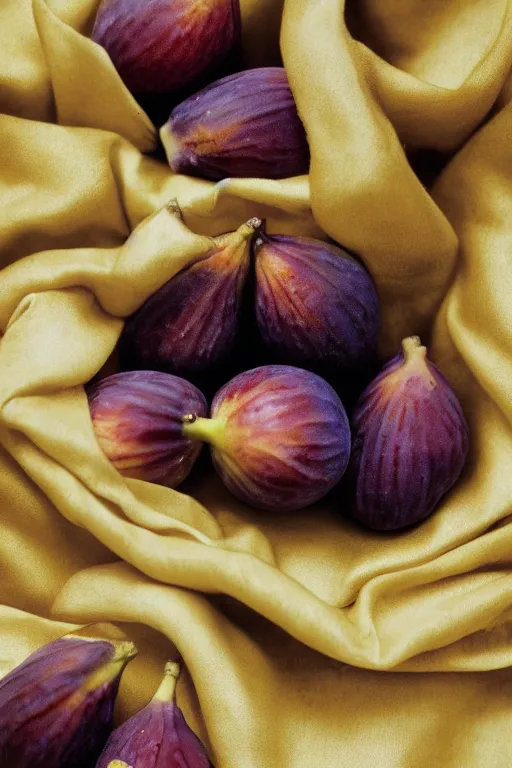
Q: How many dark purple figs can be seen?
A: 9